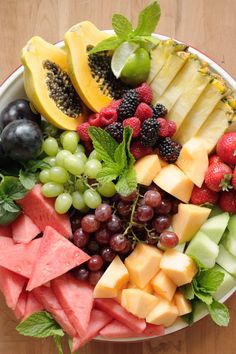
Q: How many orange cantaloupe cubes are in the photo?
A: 11